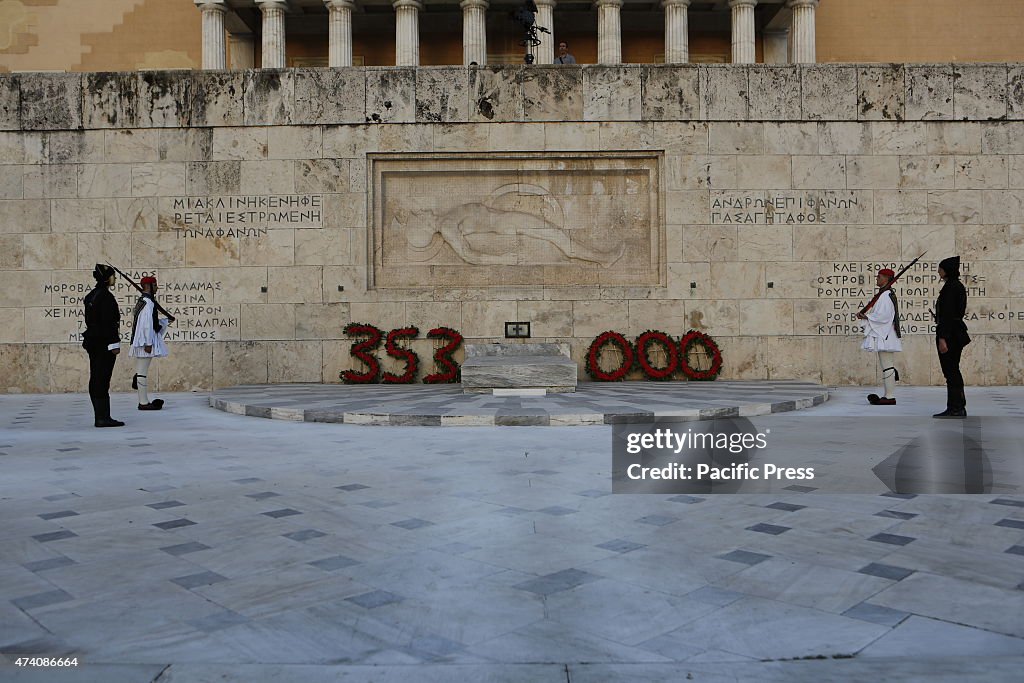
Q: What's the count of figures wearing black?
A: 2